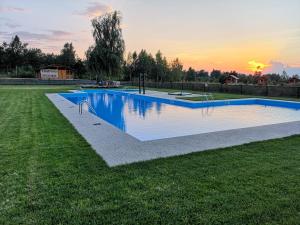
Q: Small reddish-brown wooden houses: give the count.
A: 3